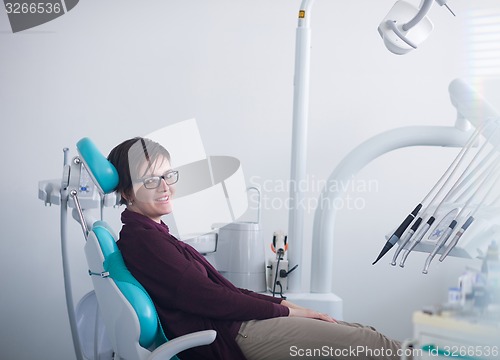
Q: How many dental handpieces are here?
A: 5